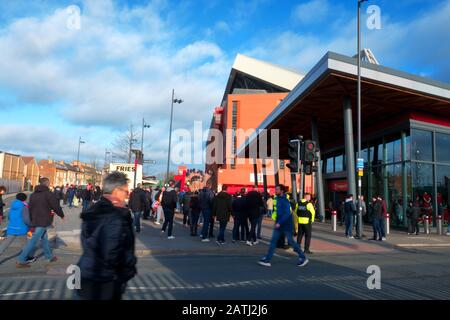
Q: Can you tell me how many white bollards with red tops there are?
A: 4